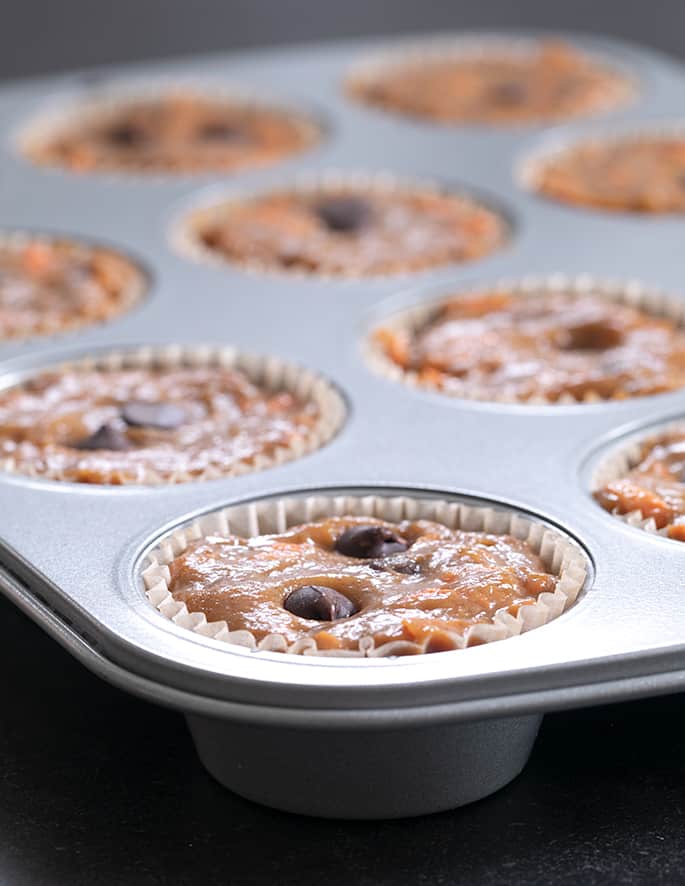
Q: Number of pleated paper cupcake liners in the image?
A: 9